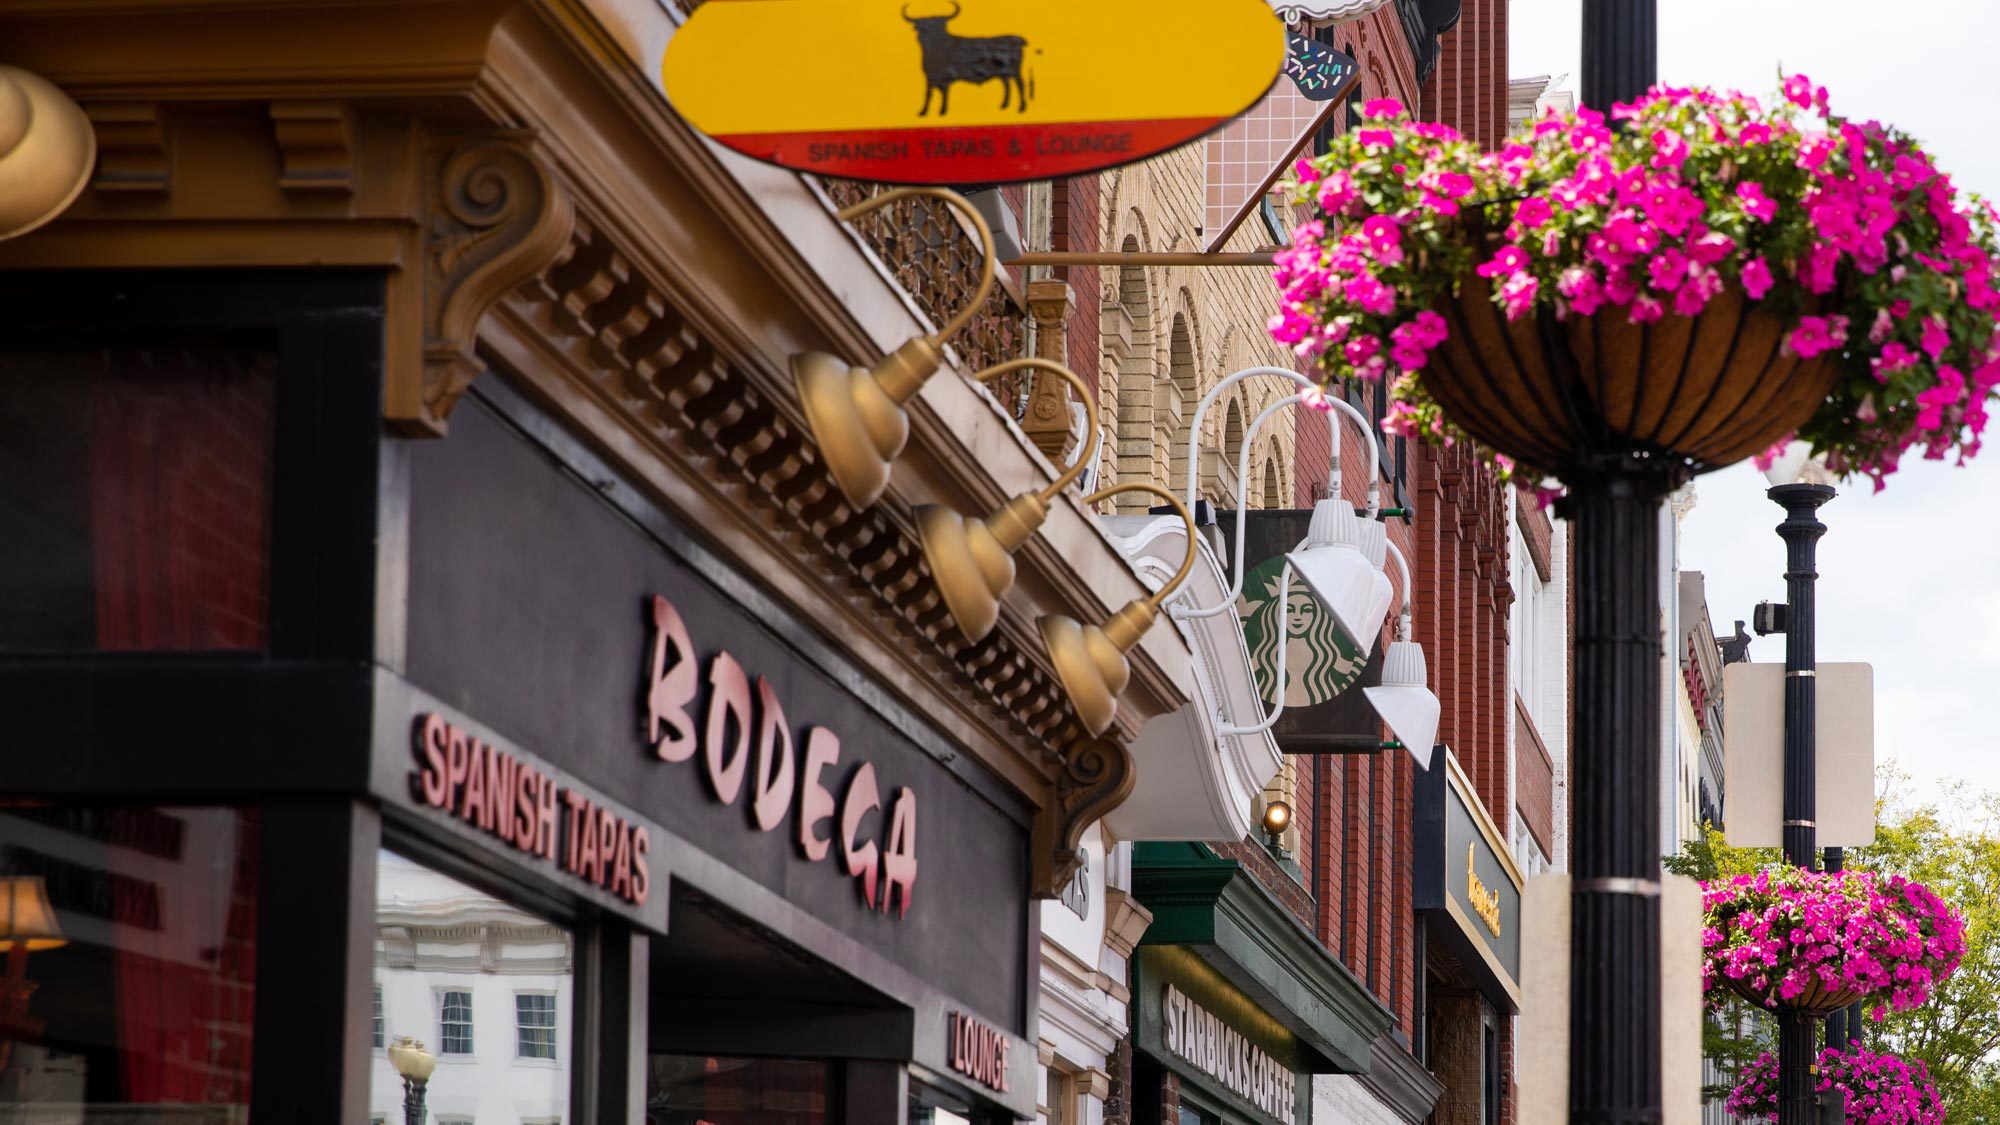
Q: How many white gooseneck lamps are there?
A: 3